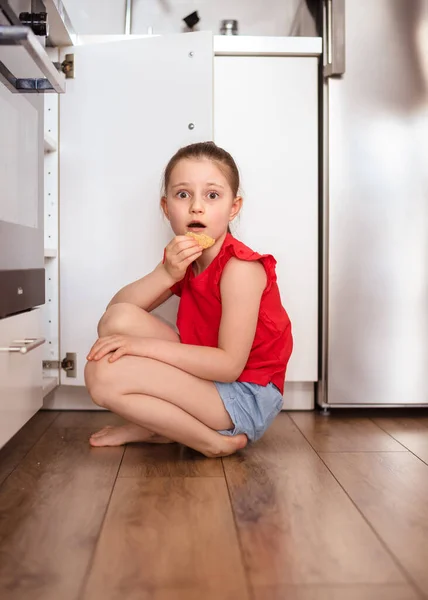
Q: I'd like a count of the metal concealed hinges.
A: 2